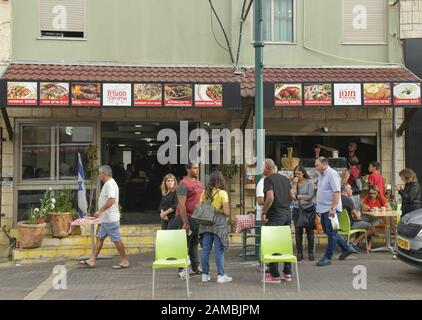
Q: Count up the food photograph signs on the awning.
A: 10